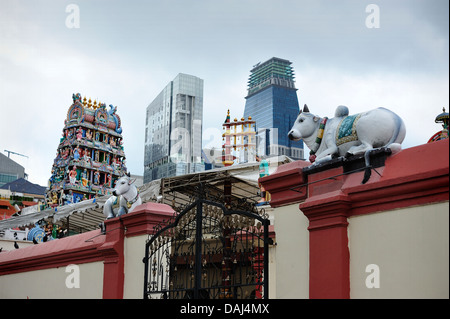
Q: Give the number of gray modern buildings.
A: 1